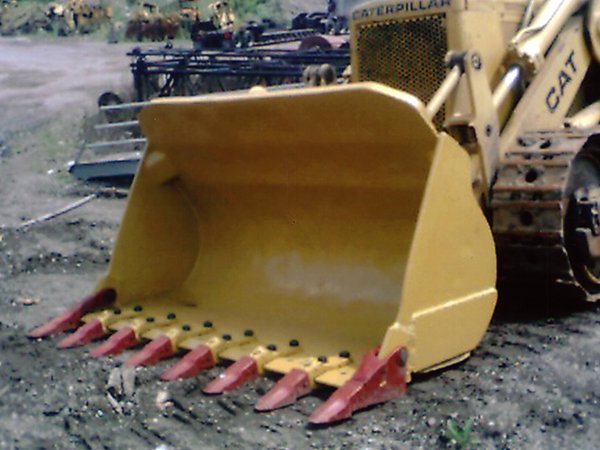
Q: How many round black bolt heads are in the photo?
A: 12